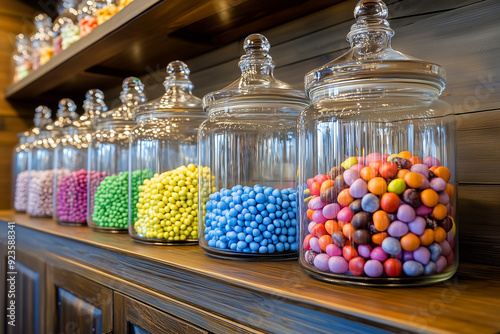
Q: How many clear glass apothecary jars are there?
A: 7